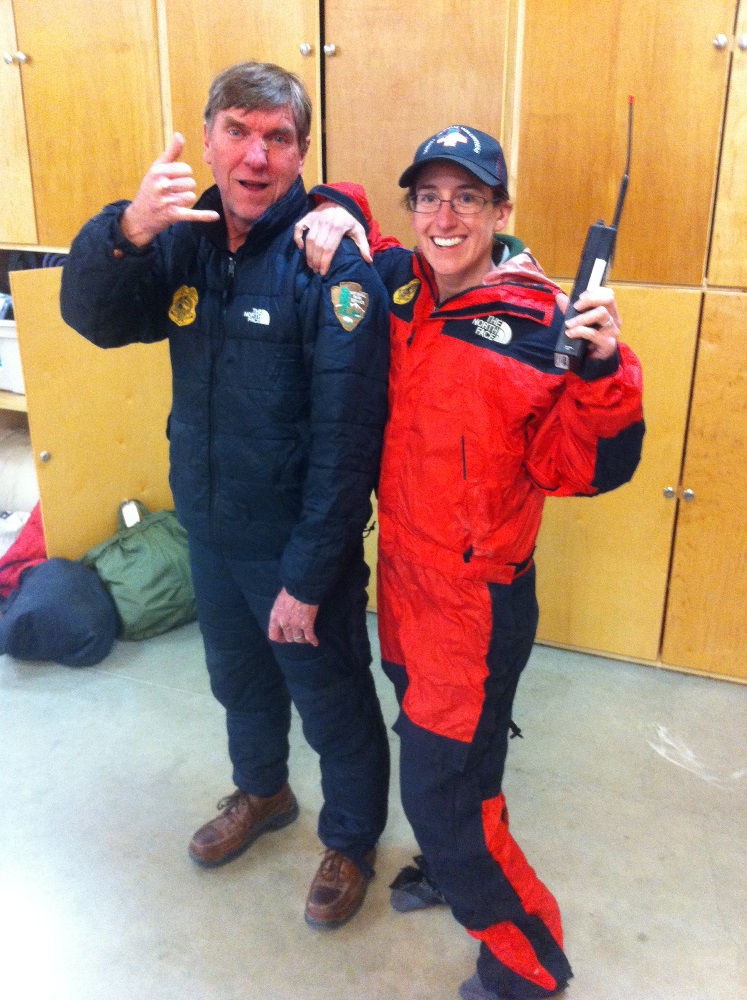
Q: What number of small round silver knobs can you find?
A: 9